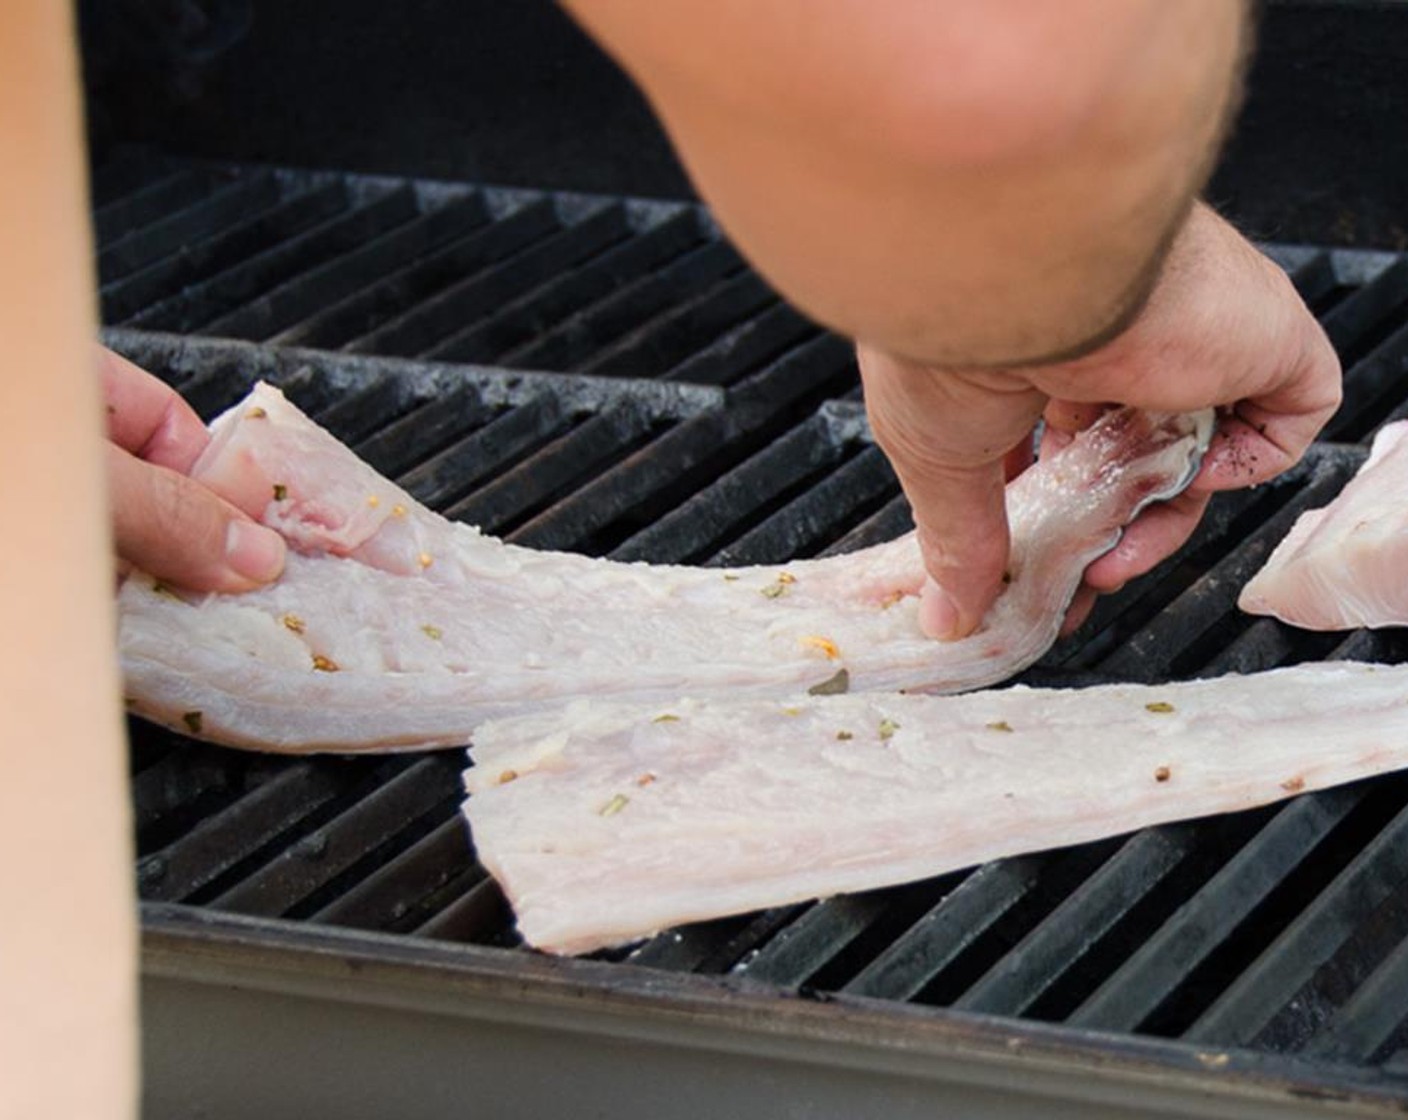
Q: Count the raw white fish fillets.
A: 3